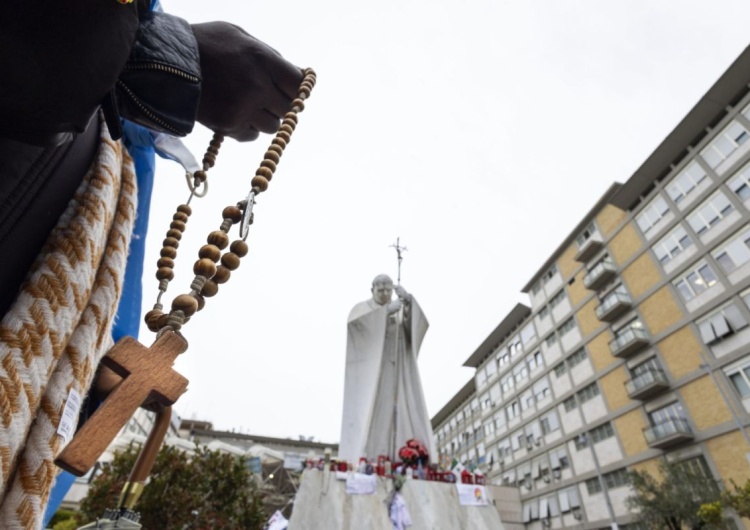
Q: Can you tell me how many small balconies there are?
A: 6